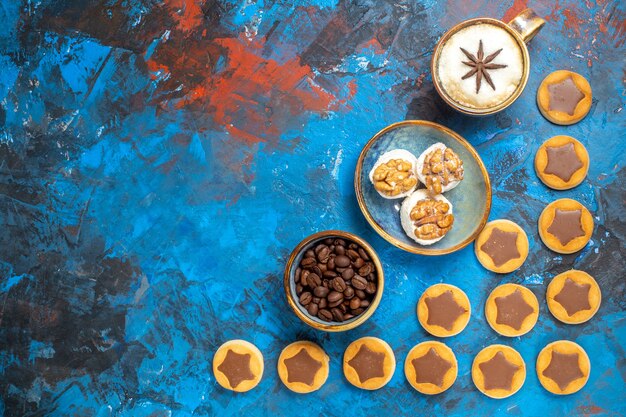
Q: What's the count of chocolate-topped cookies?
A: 13